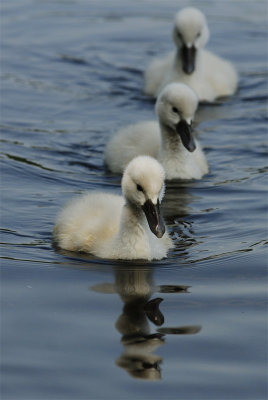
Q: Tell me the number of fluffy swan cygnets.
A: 3